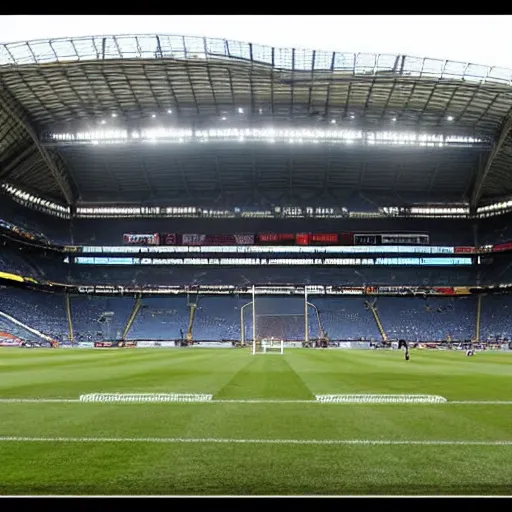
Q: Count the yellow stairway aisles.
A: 5